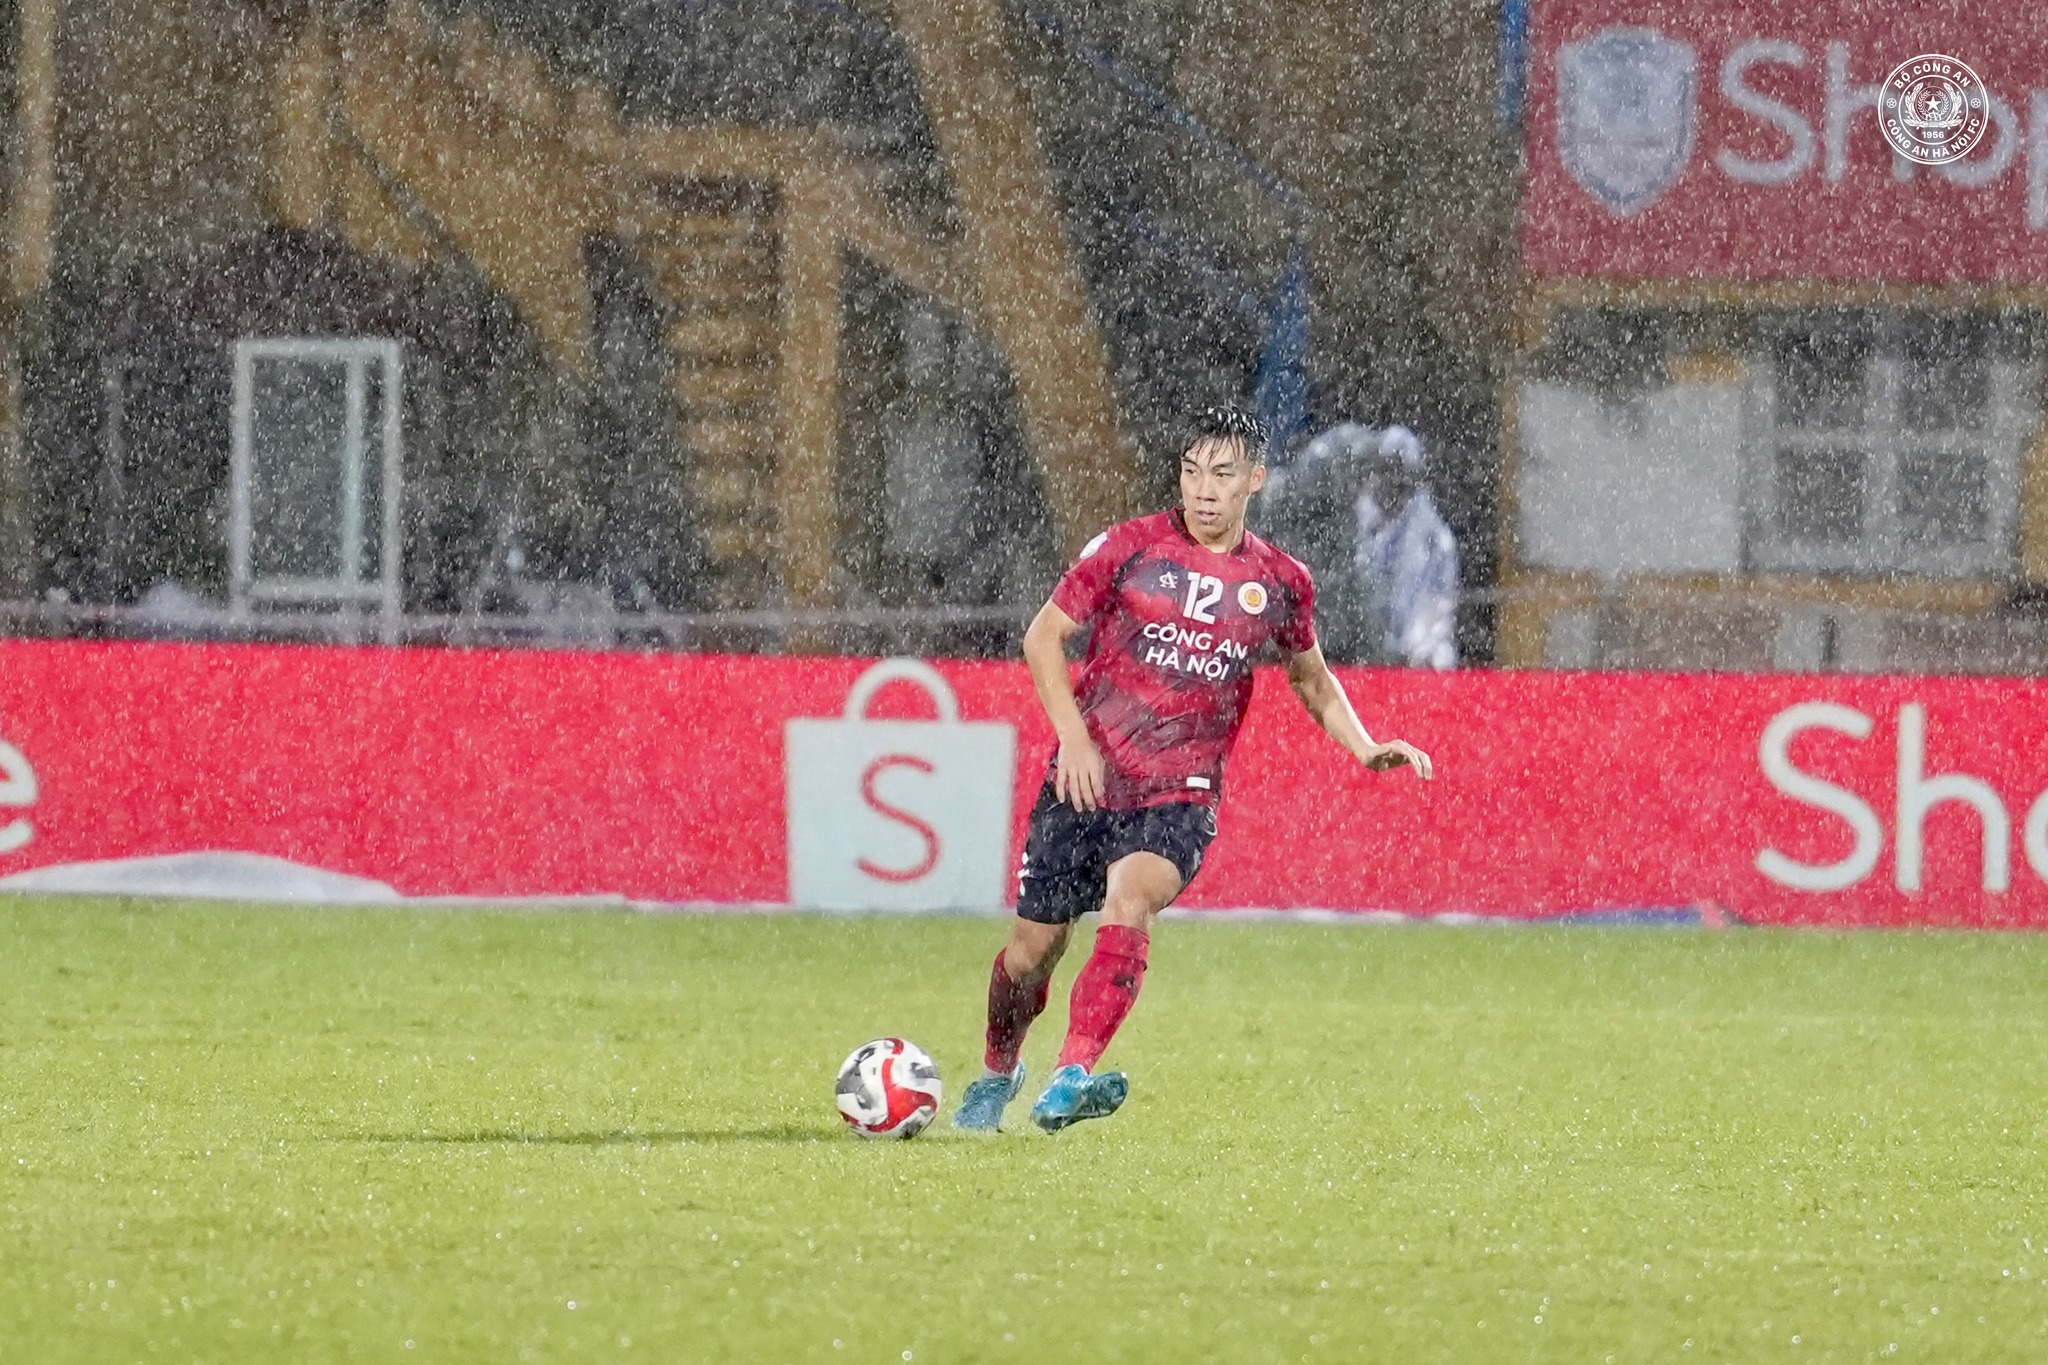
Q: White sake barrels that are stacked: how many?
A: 0